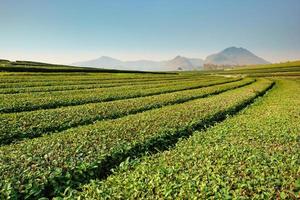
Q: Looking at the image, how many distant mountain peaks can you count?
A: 3